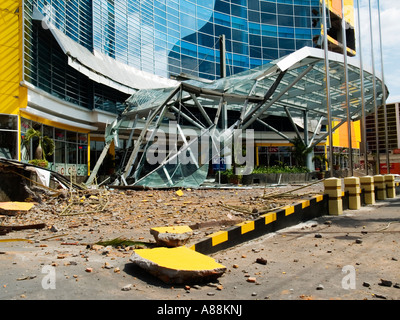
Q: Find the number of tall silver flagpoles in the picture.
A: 5